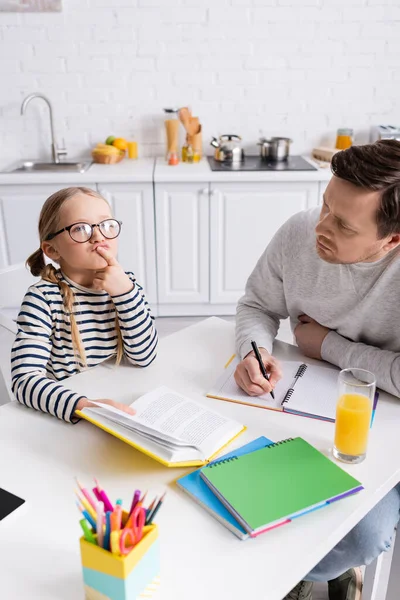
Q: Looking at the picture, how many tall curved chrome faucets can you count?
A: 1